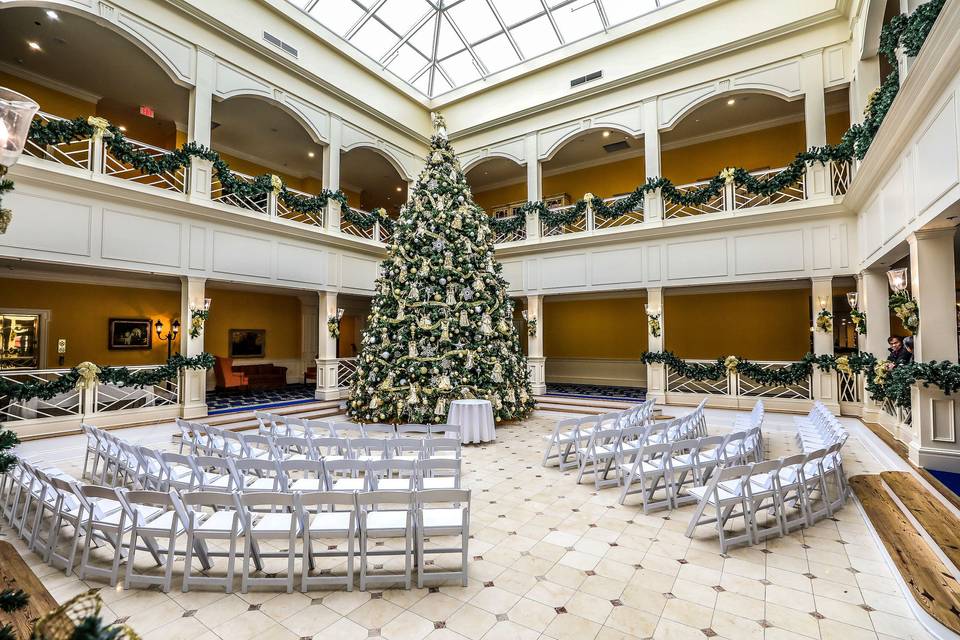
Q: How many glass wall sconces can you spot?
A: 8